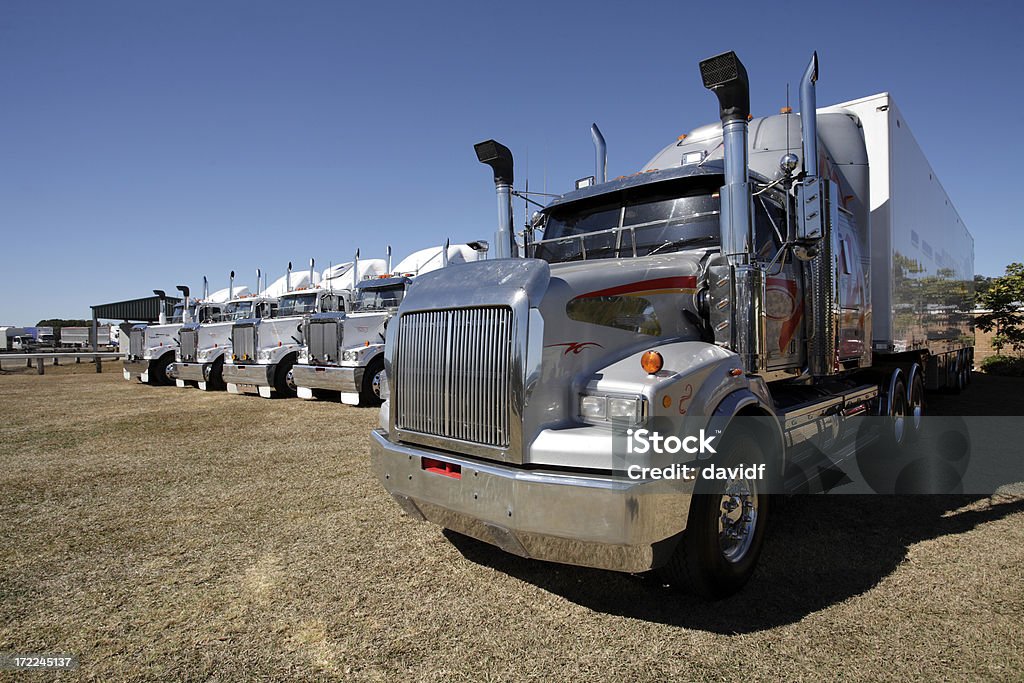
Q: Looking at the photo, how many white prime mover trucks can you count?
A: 4